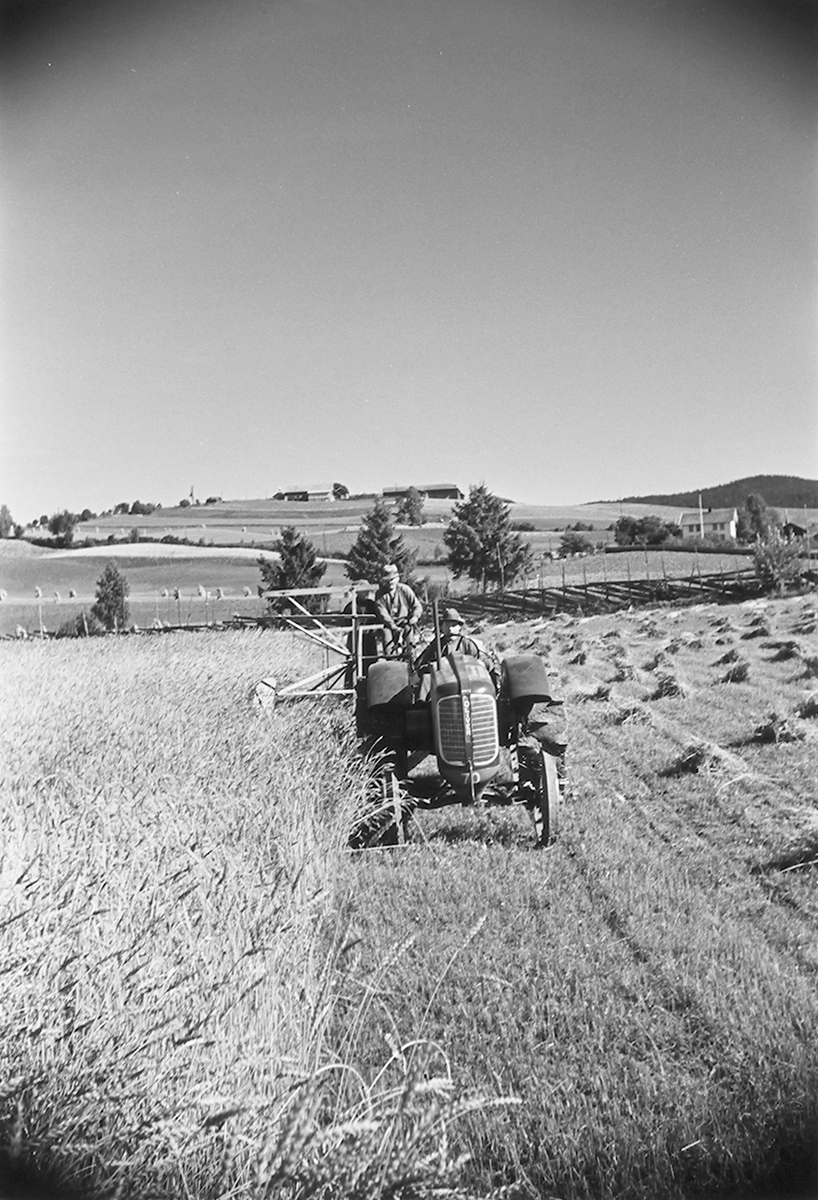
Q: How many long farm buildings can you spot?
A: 2